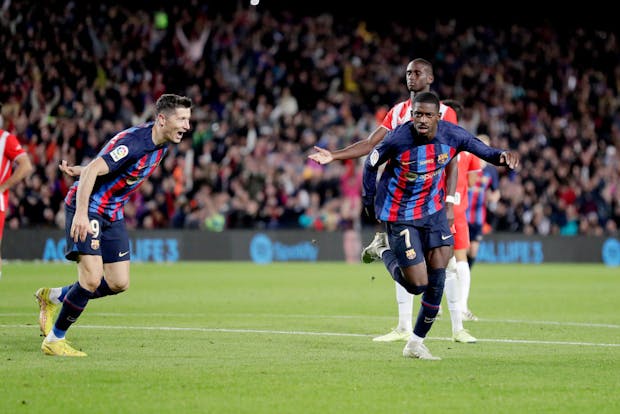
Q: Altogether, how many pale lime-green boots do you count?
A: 2